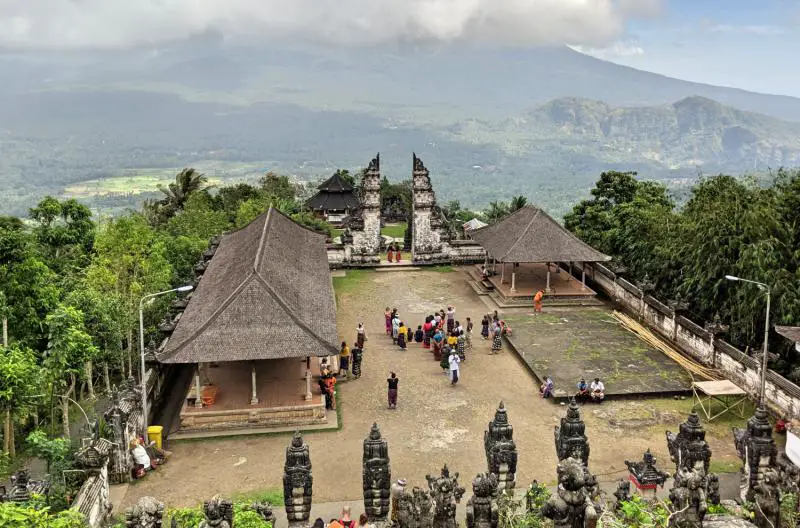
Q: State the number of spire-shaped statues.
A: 6